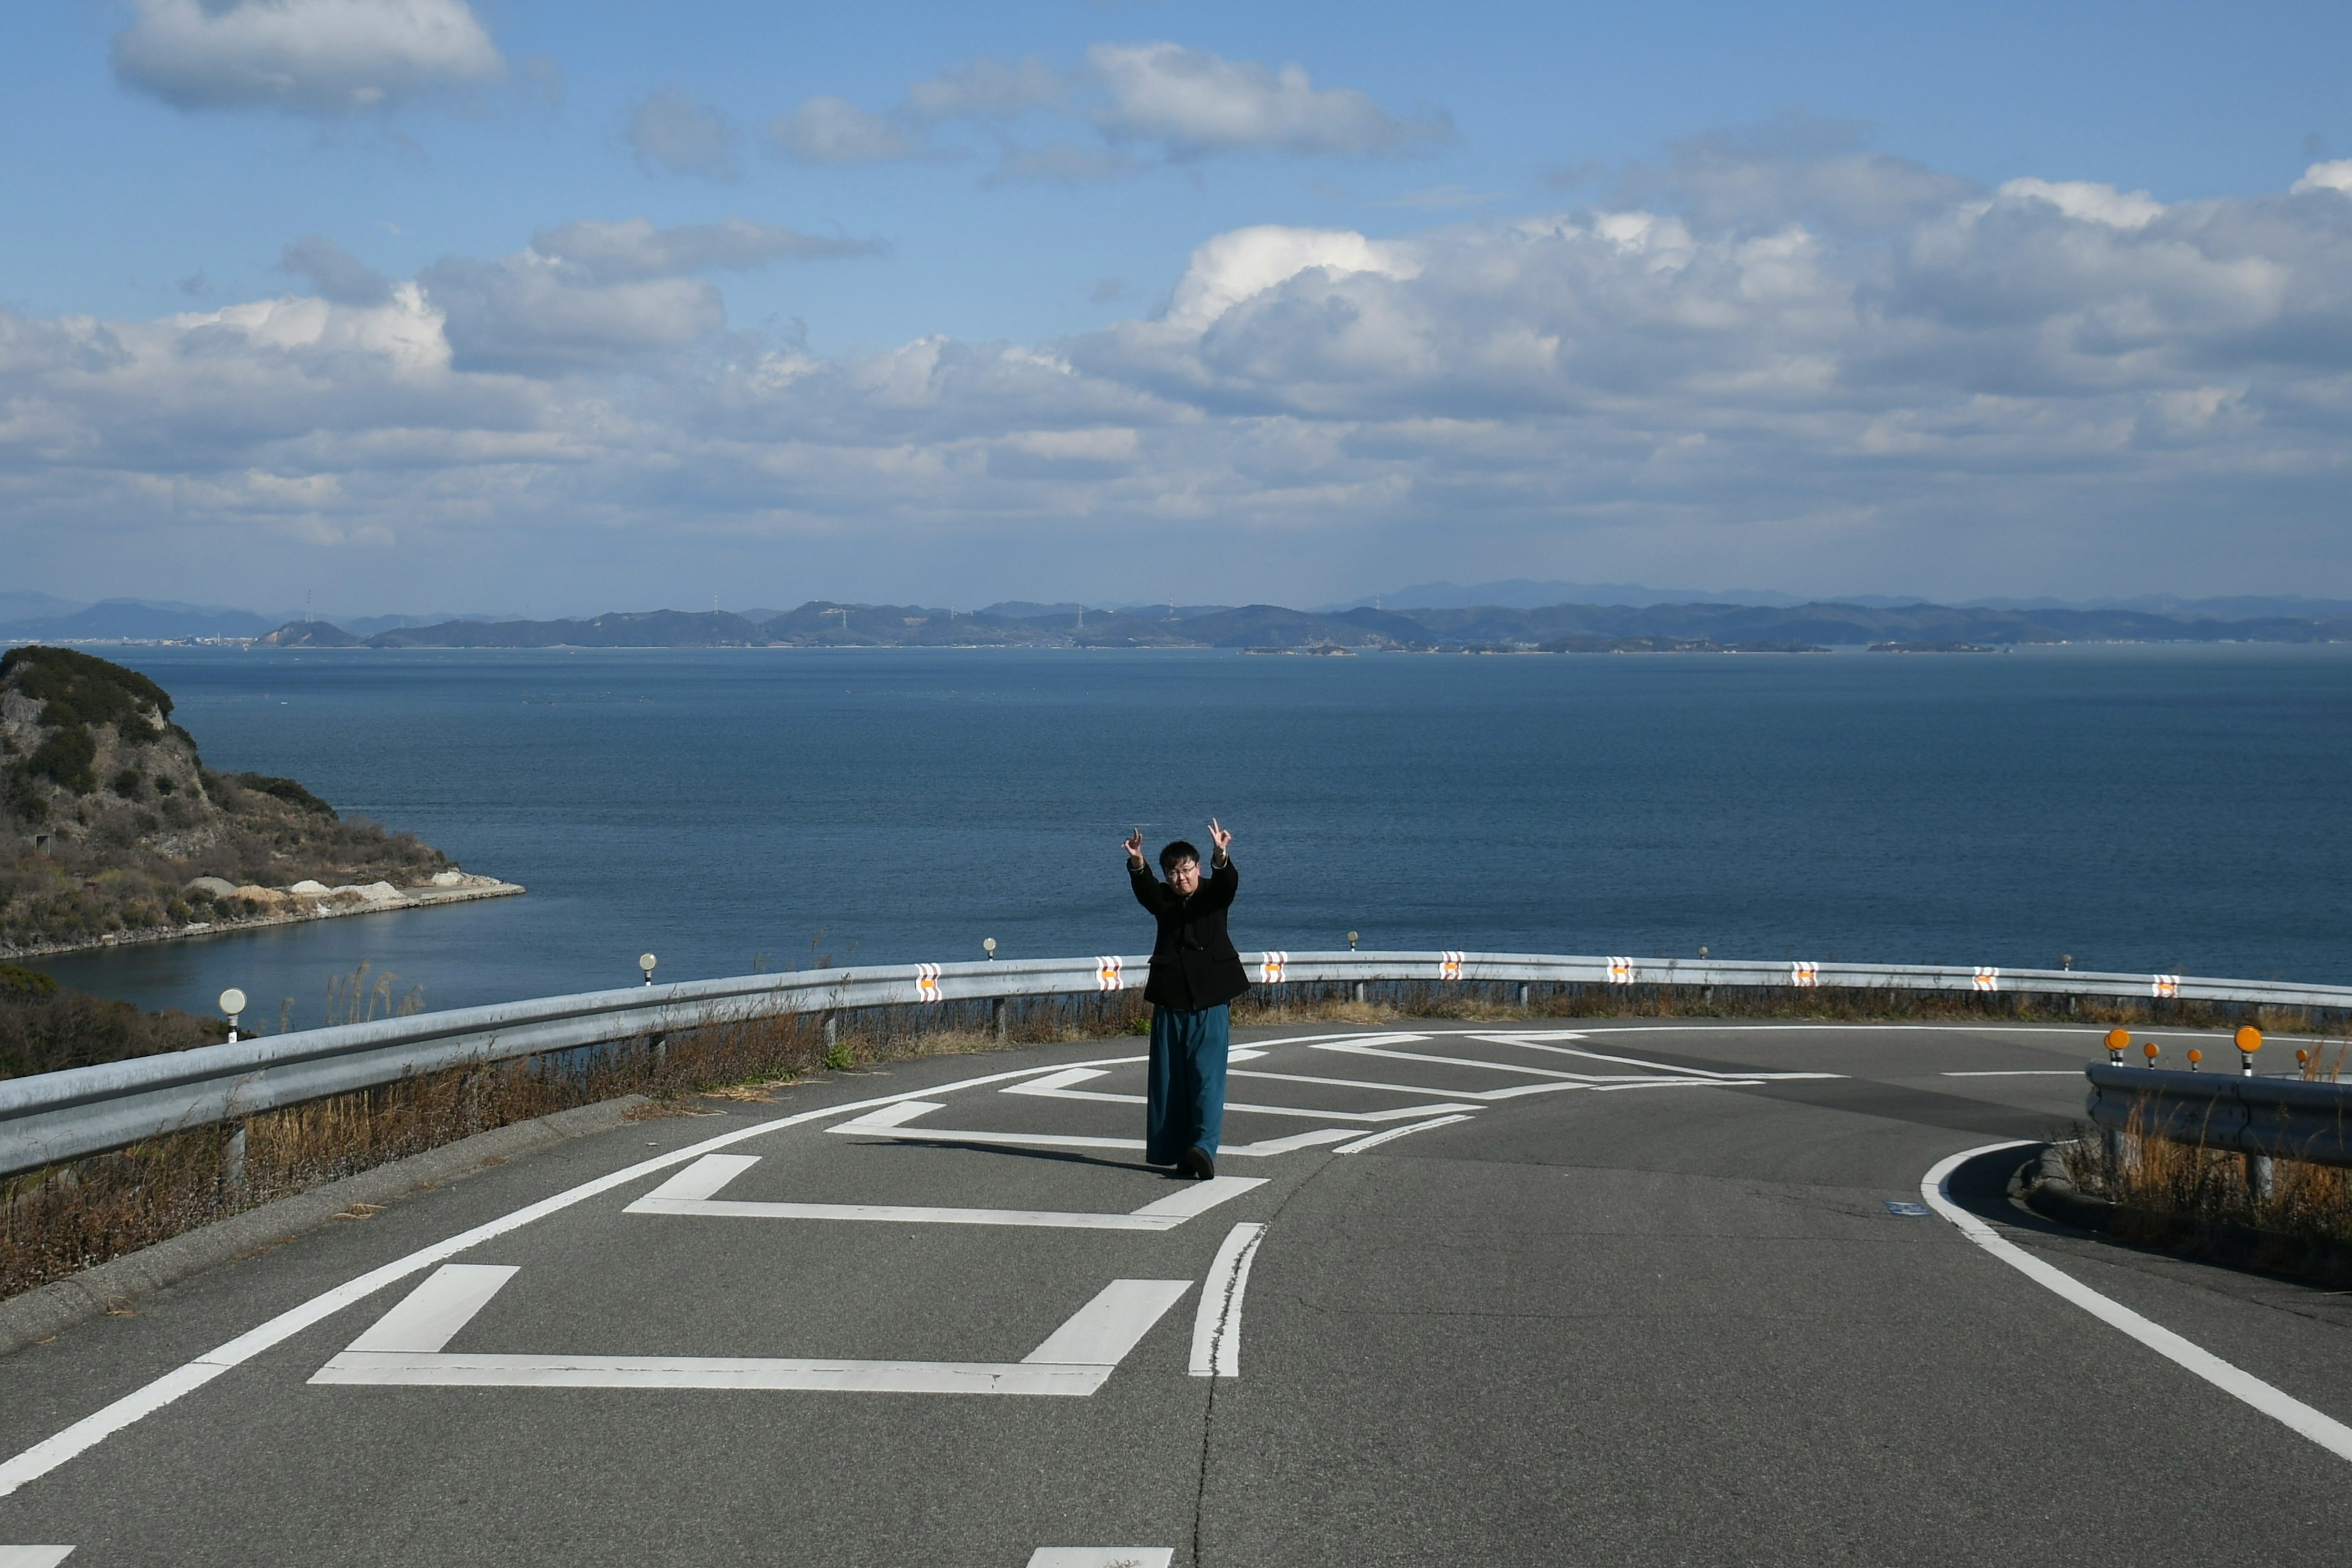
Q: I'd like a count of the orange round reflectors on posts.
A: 6